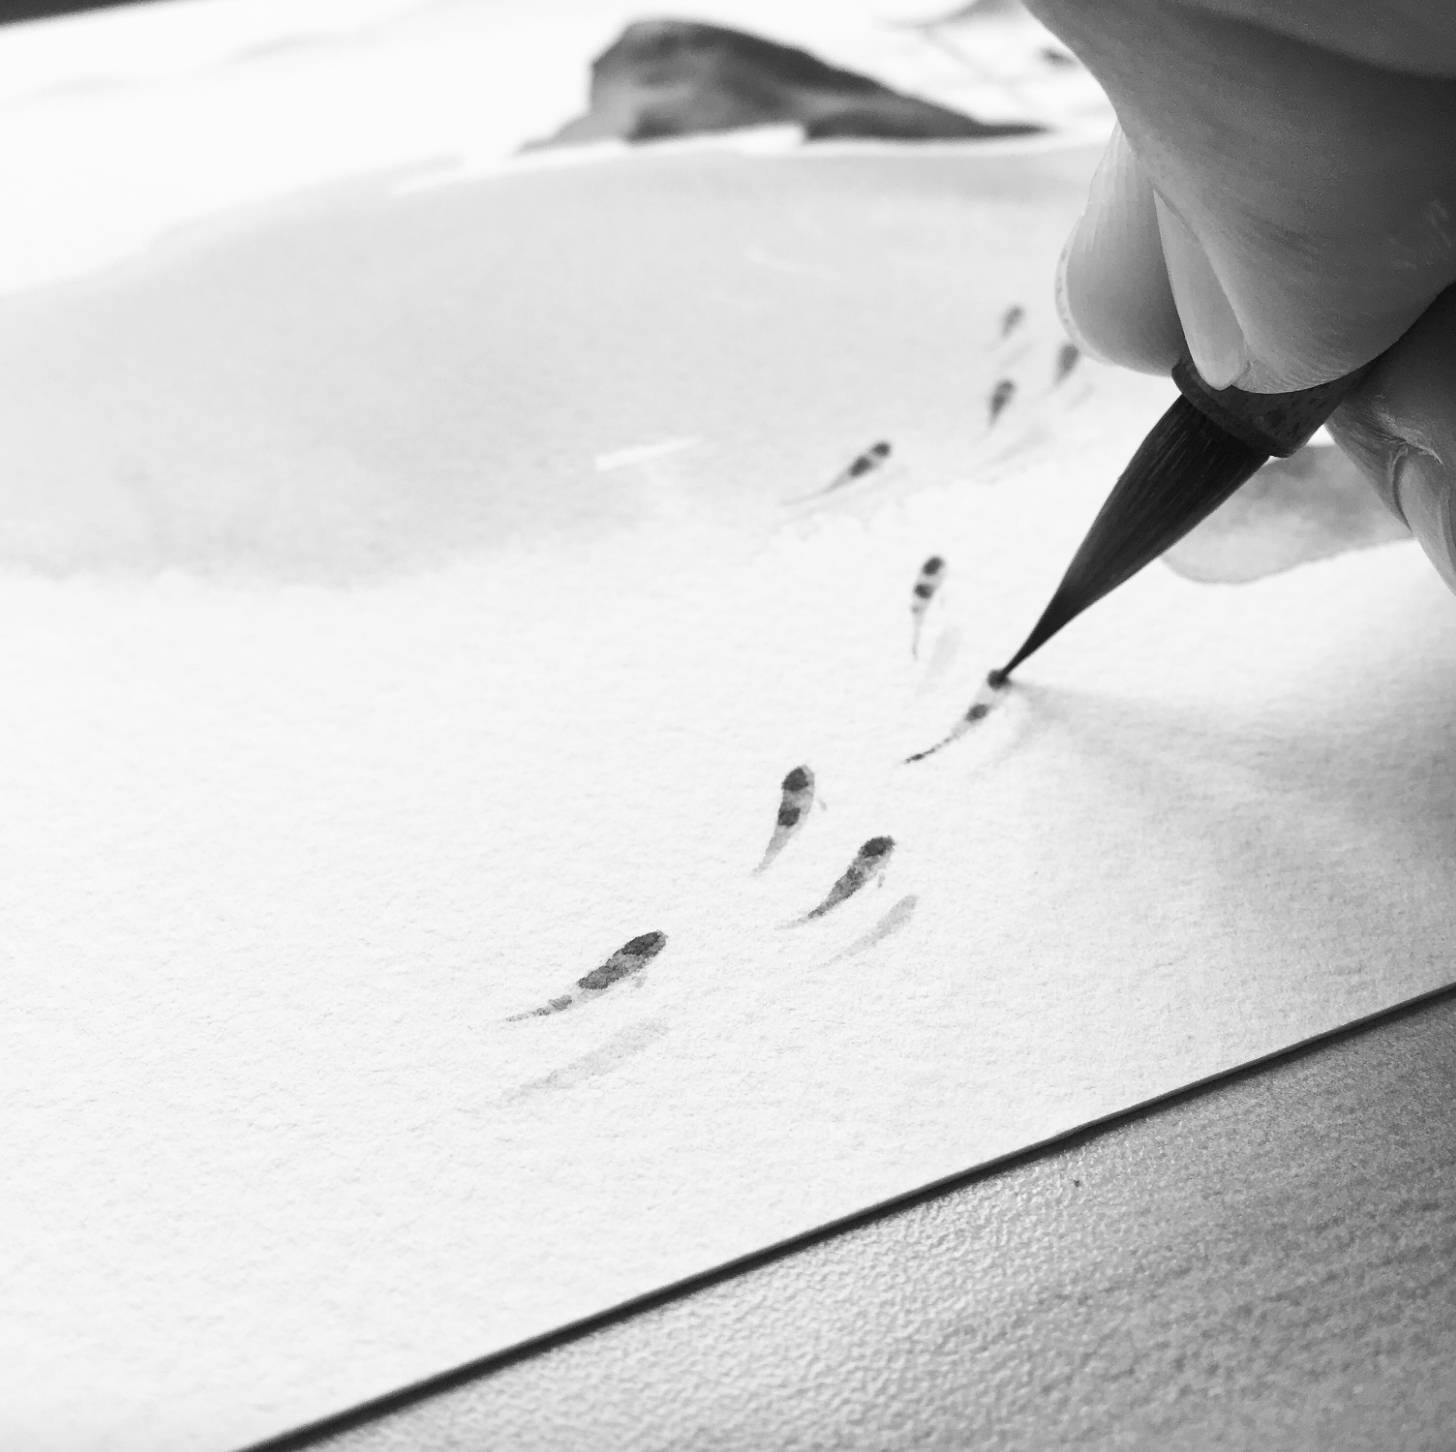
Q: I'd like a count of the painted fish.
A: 9